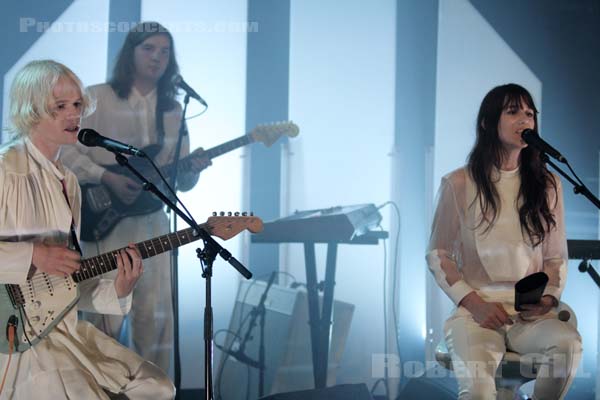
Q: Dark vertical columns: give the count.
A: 3